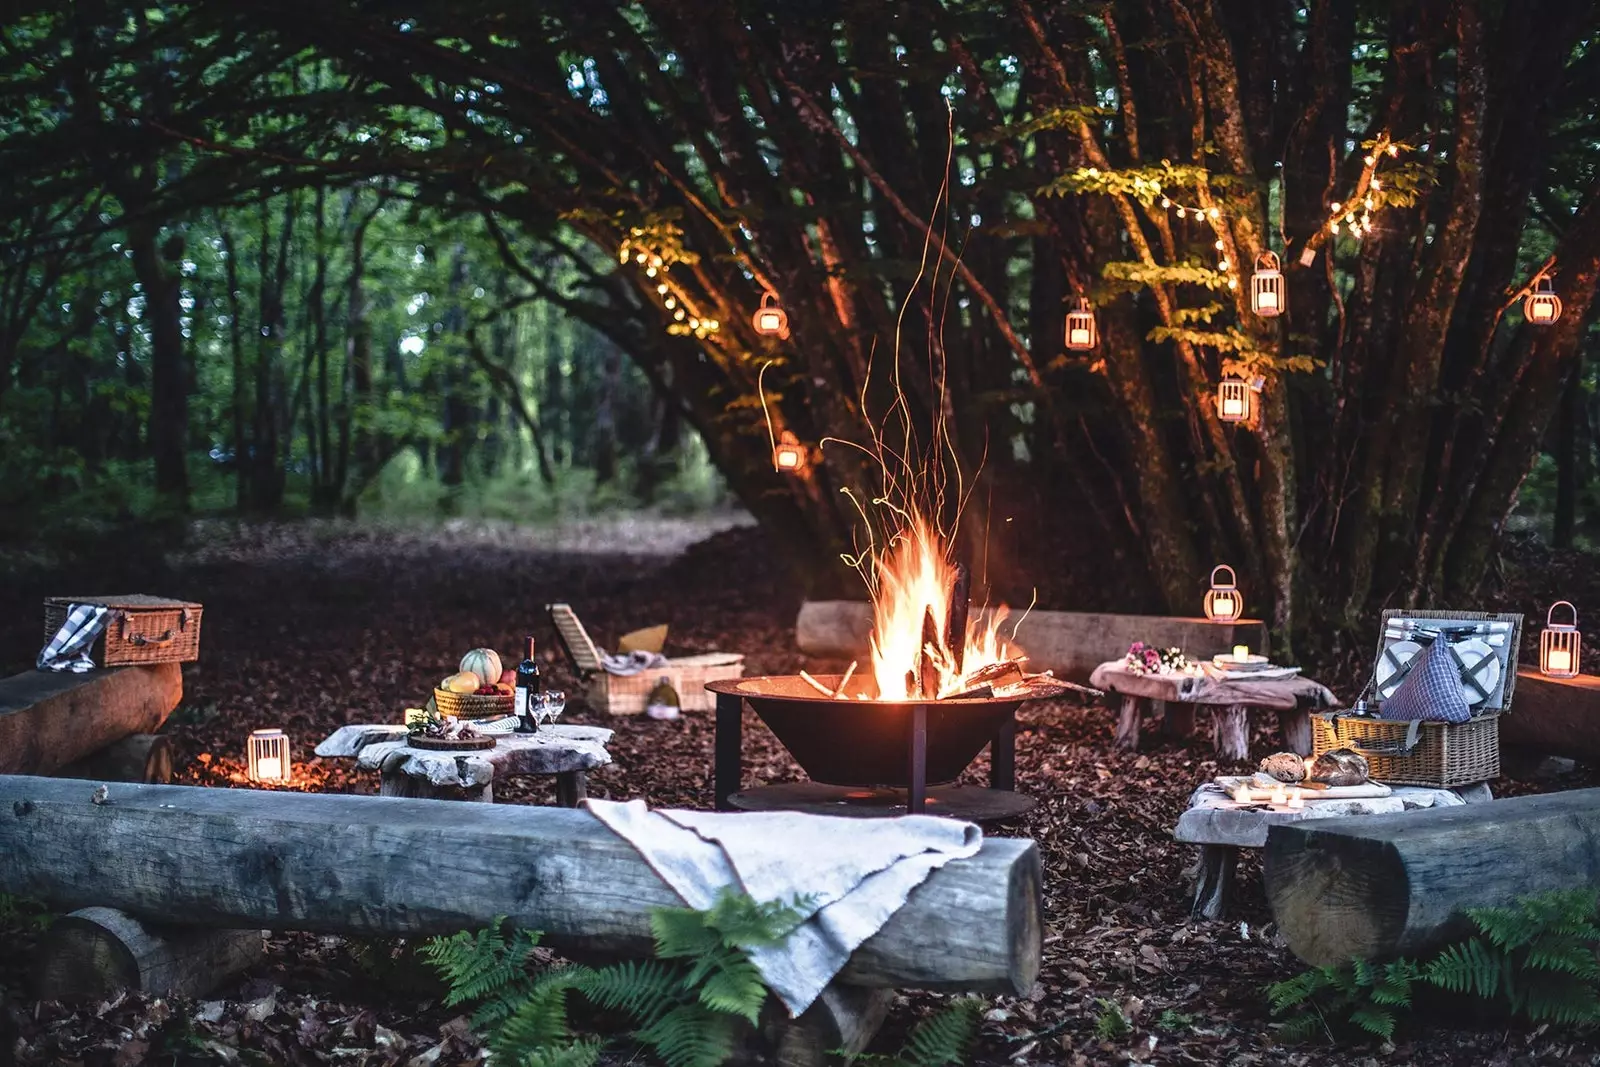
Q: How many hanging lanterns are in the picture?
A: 6